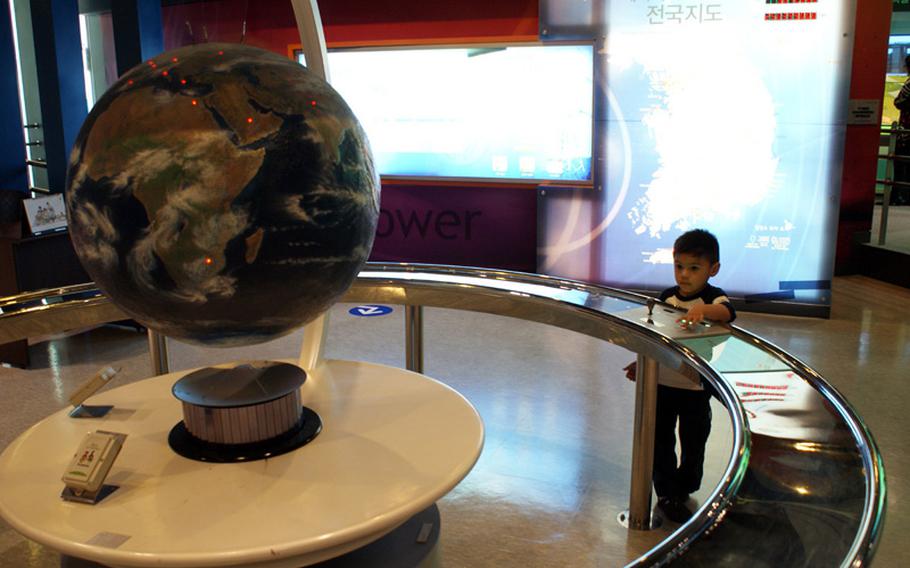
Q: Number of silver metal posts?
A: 3